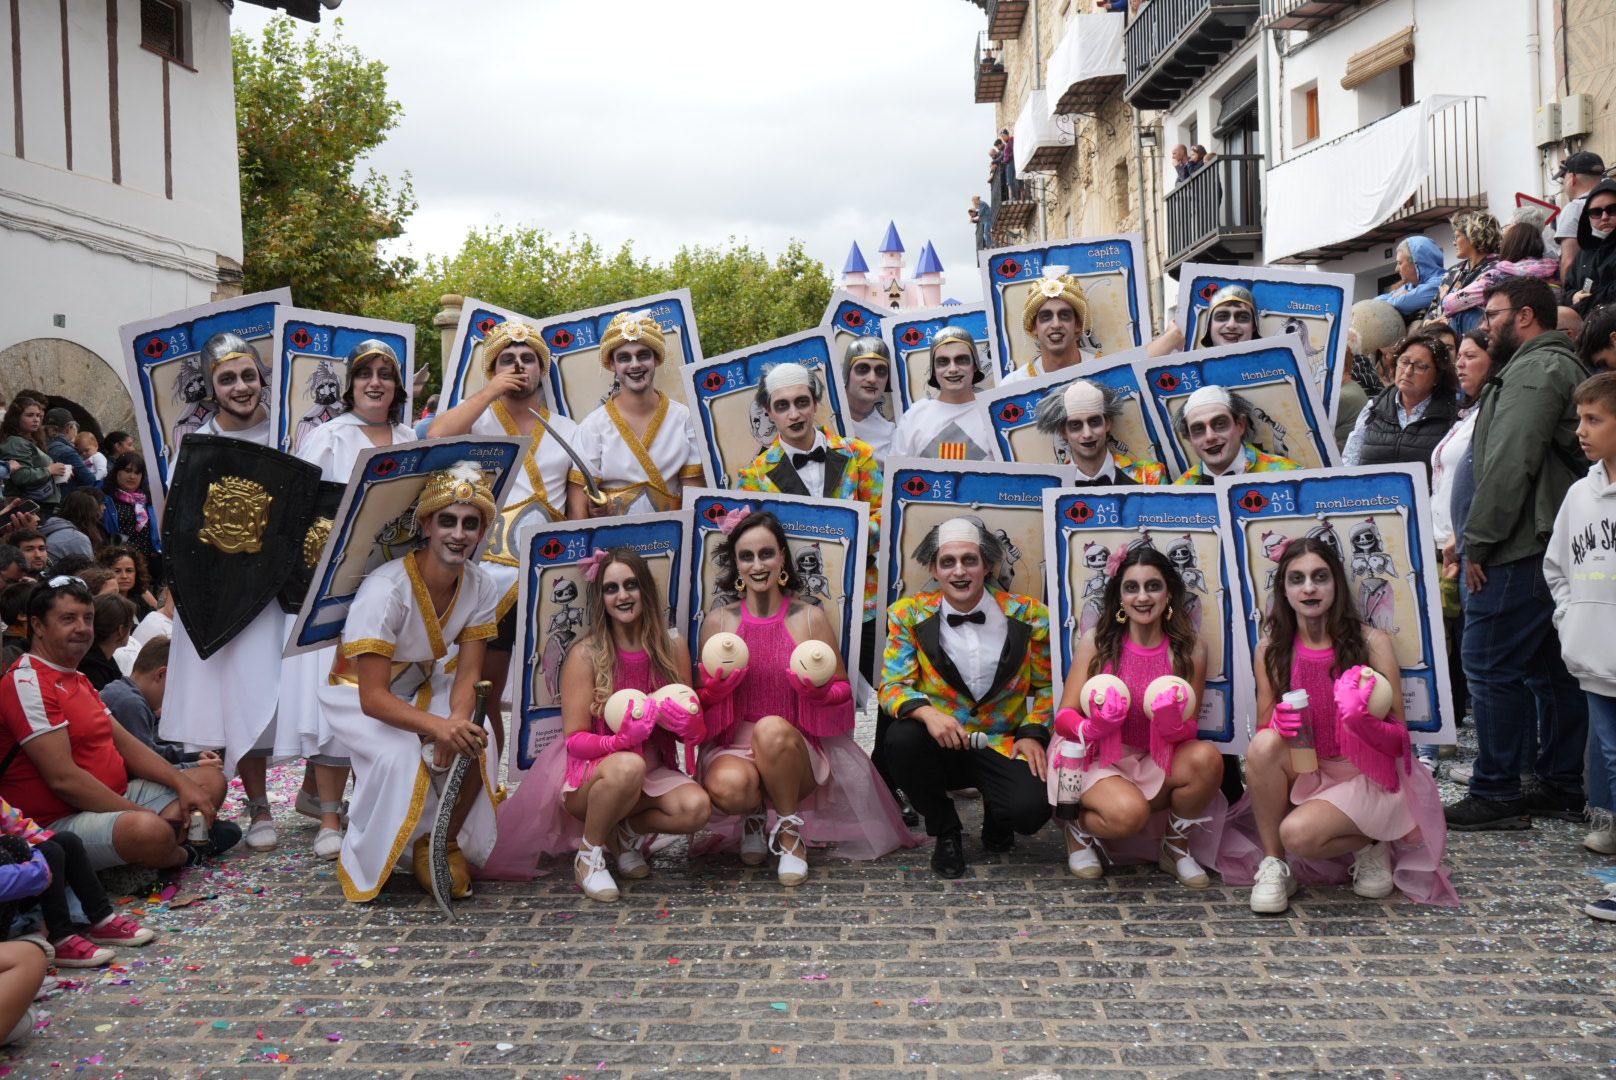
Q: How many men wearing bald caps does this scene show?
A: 4